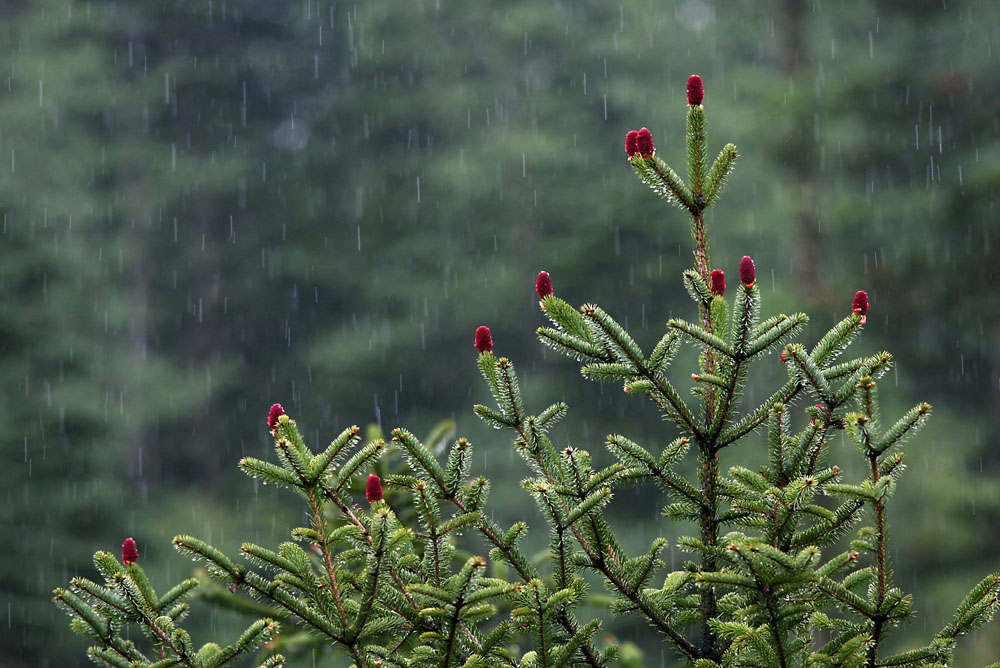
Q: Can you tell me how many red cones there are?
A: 11